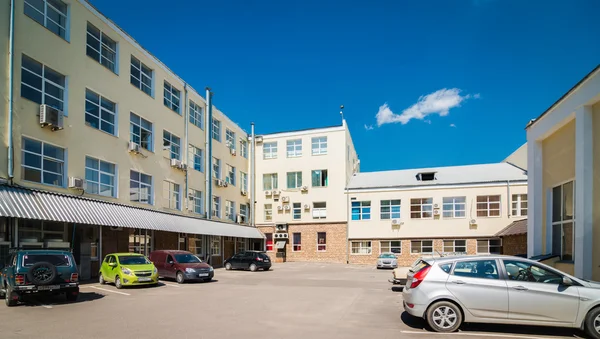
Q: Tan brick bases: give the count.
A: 2